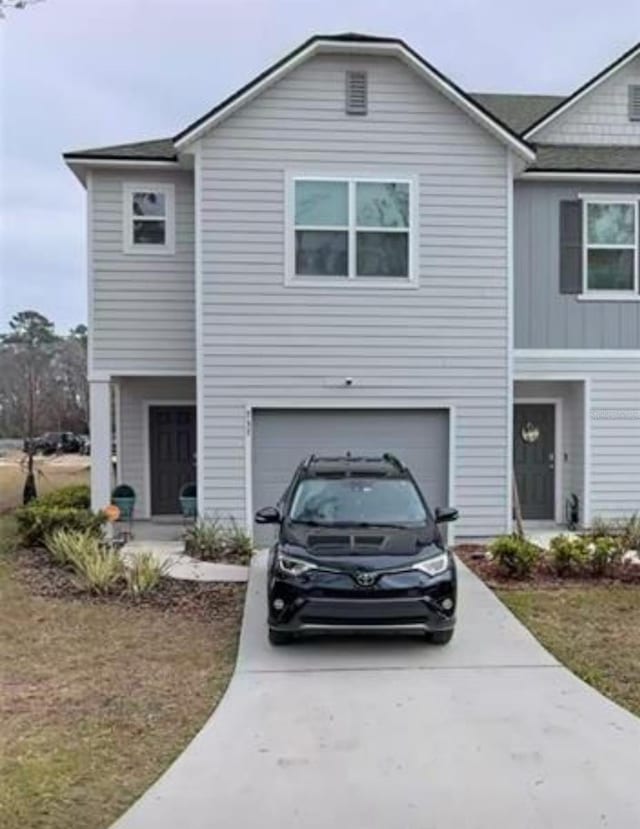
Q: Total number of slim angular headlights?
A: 2